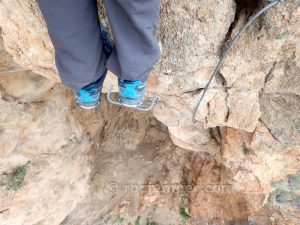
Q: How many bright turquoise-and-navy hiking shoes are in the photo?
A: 2